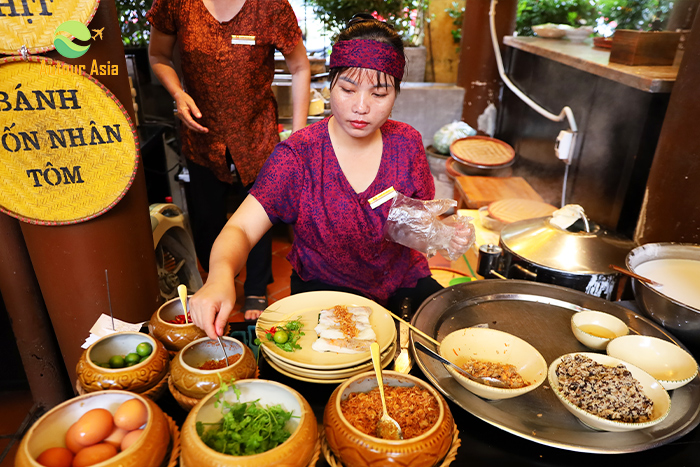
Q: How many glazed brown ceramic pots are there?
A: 6